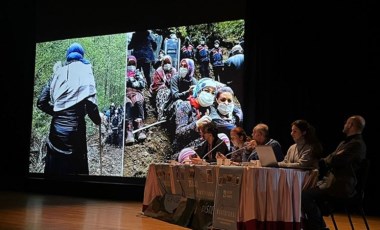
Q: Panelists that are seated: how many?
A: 5